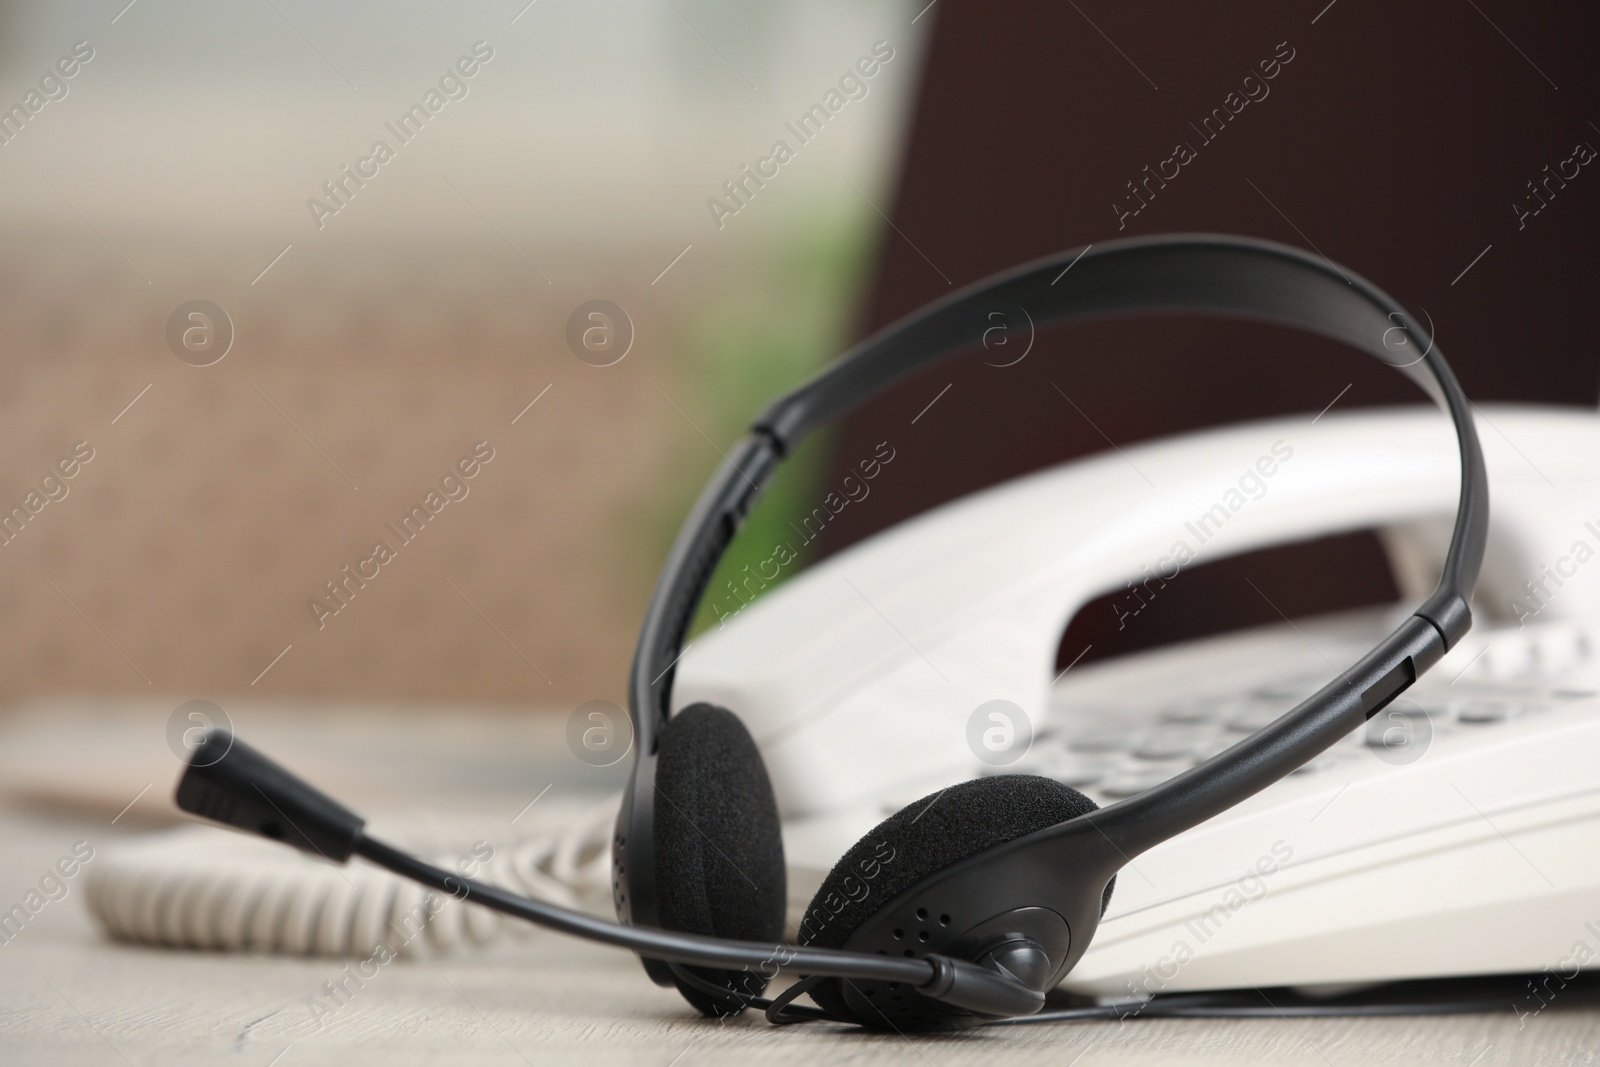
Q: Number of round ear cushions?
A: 2